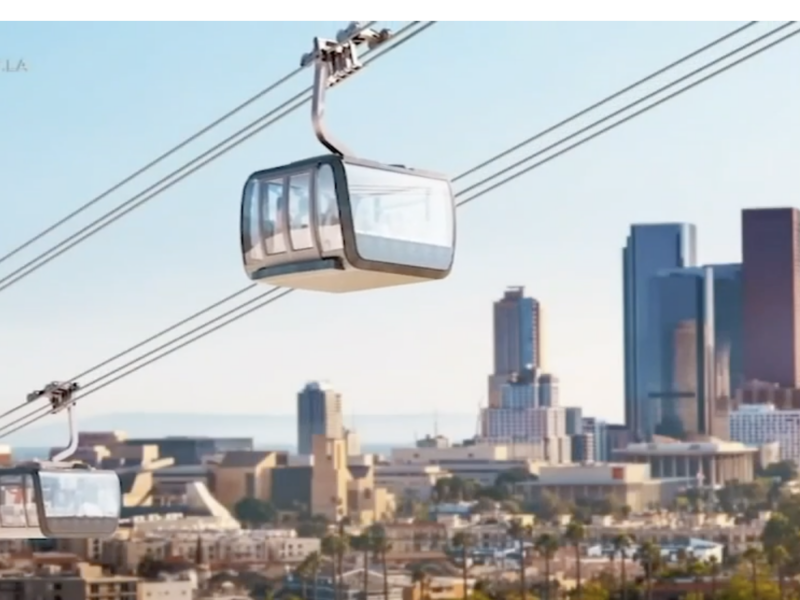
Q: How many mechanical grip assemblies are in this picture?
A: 2